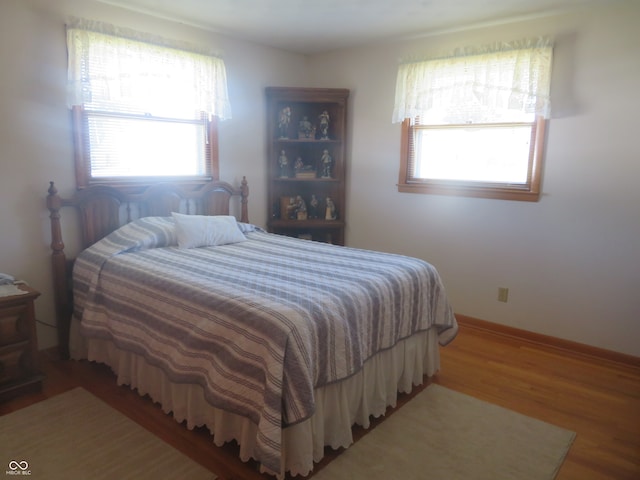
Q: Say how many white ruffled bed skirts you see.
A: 1